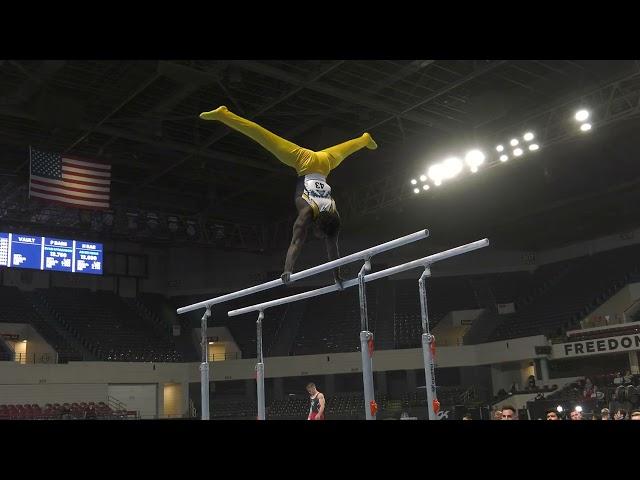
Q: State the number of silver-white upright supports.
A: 4